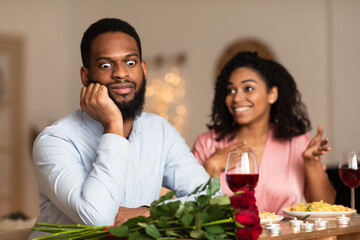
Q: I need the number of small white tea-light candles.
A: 6